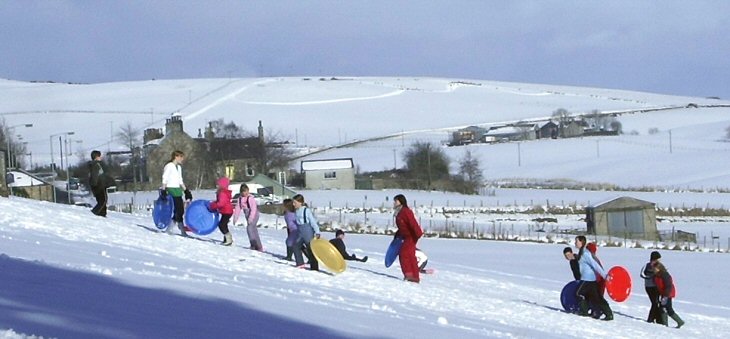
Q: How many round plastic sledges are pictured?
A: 6